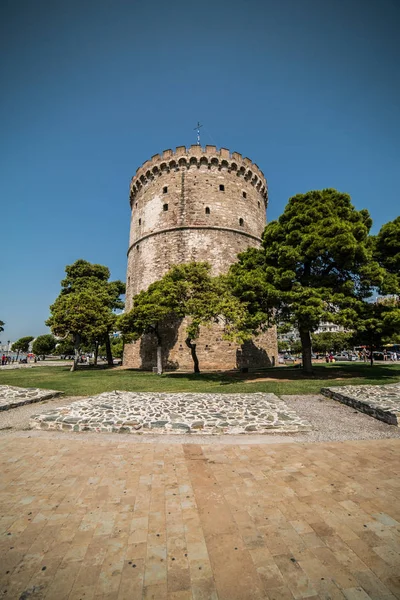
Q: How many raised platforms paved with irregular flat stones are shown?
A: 3